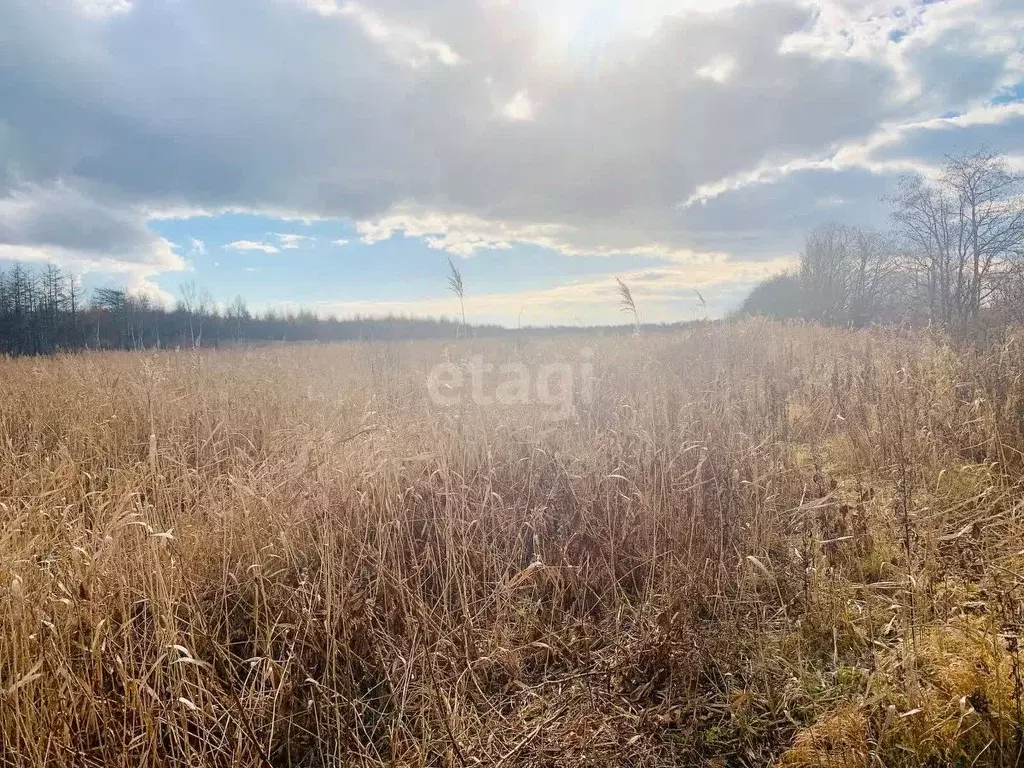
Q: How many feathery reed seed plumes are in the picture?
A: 3